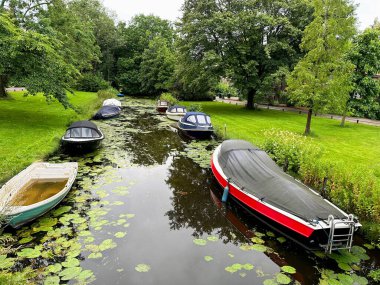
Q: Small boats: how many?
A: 8